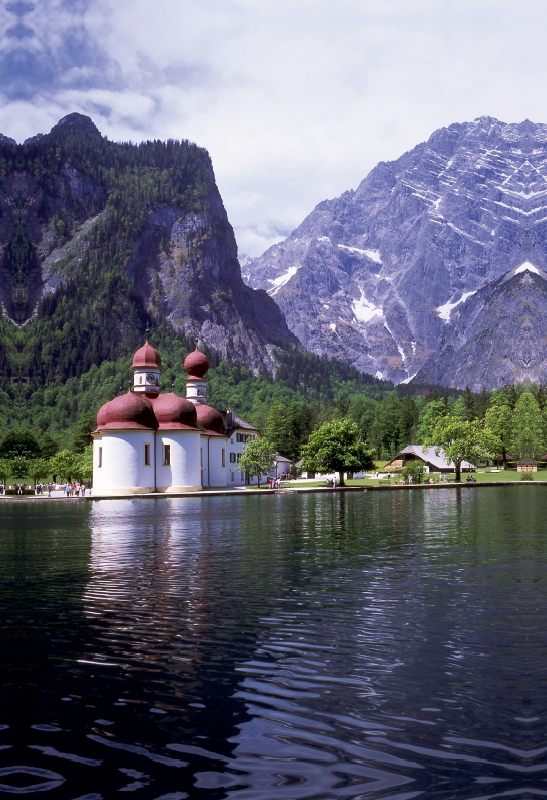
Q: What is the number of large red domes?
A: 3